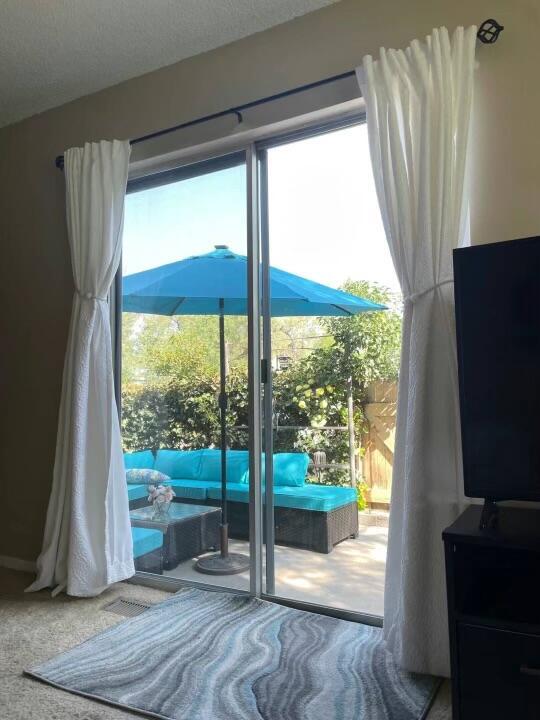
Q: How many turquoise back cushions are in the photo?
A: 4